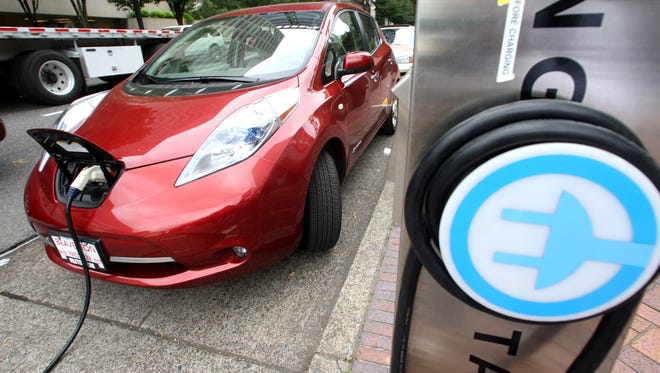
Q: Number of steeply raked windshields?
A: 1